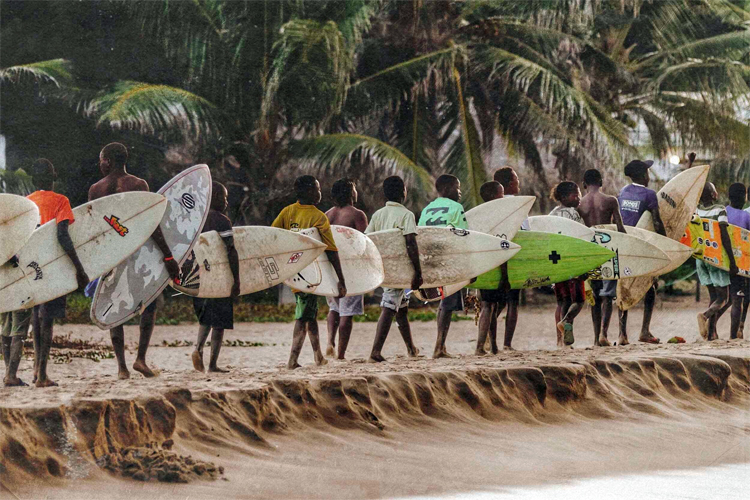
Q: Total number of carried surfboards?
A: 13